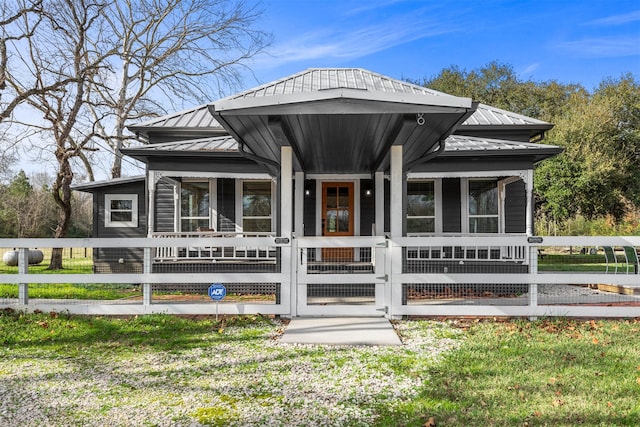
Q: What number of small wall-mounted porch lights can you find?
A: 2